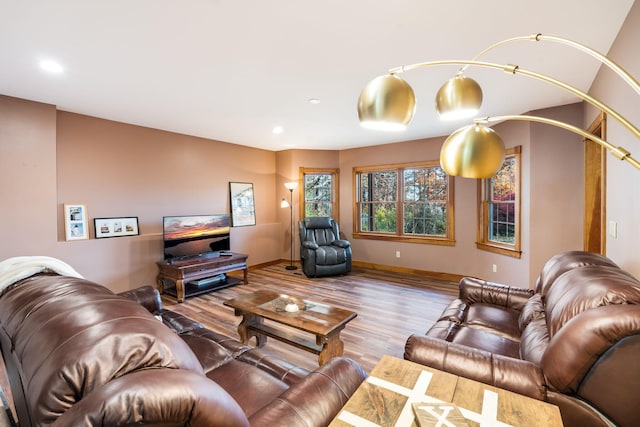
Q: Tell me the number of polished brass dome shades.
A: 3